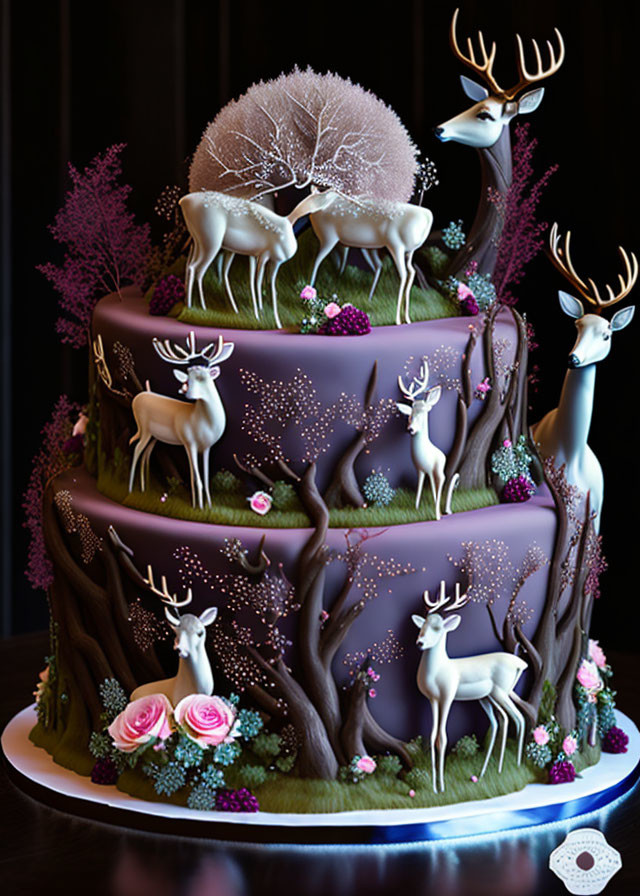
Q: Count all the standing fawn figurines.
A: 5